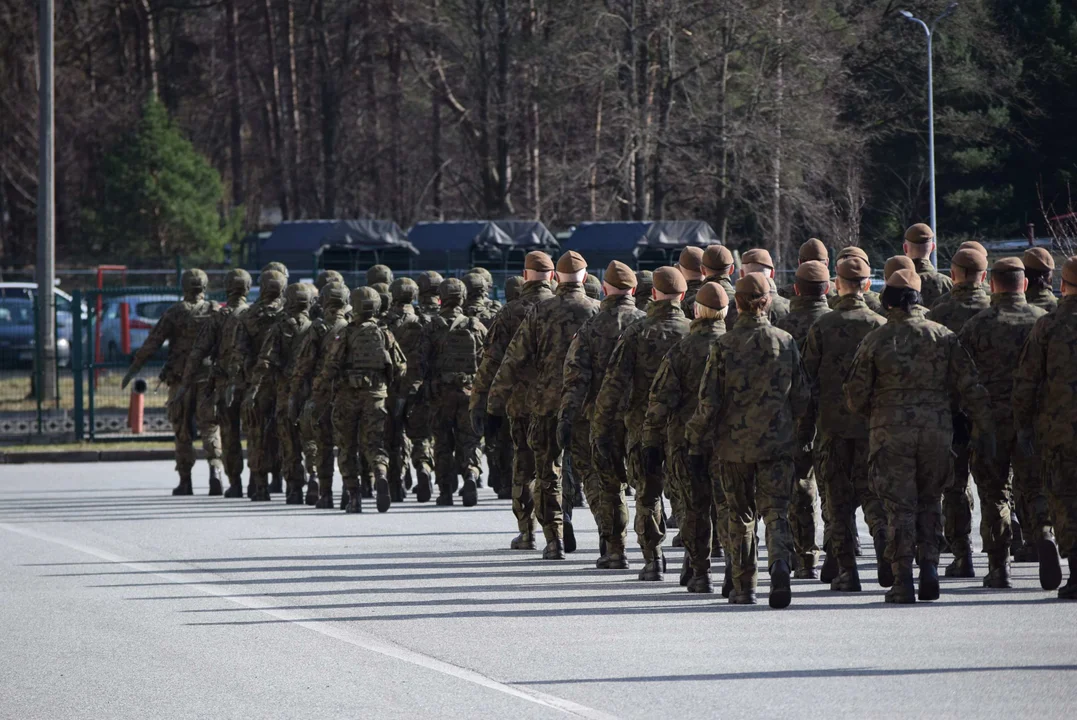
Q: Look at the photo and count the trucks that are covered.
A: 3